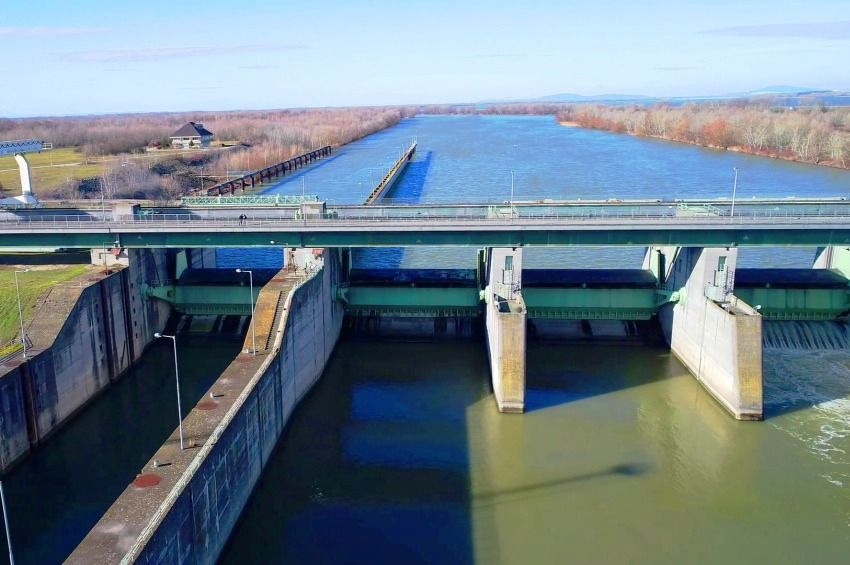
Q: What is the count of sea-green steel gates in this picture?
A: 4